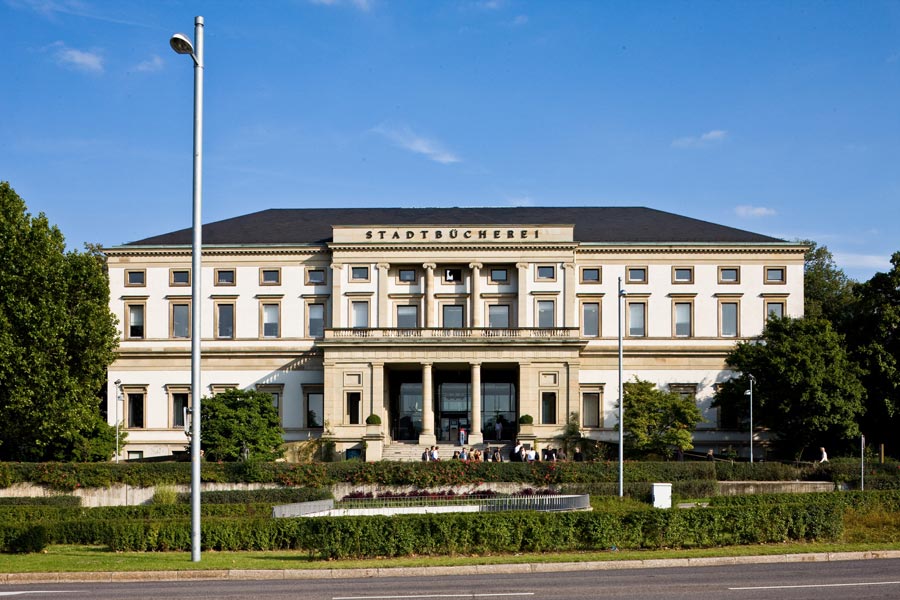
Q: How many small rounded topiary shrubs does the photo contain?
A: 2